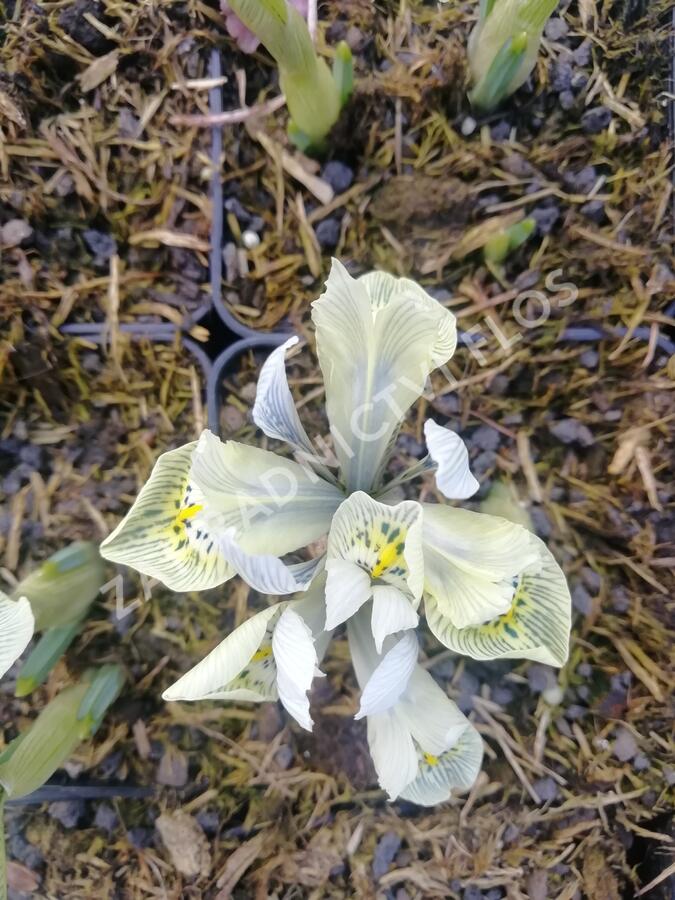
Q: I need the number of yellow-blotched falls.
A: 5